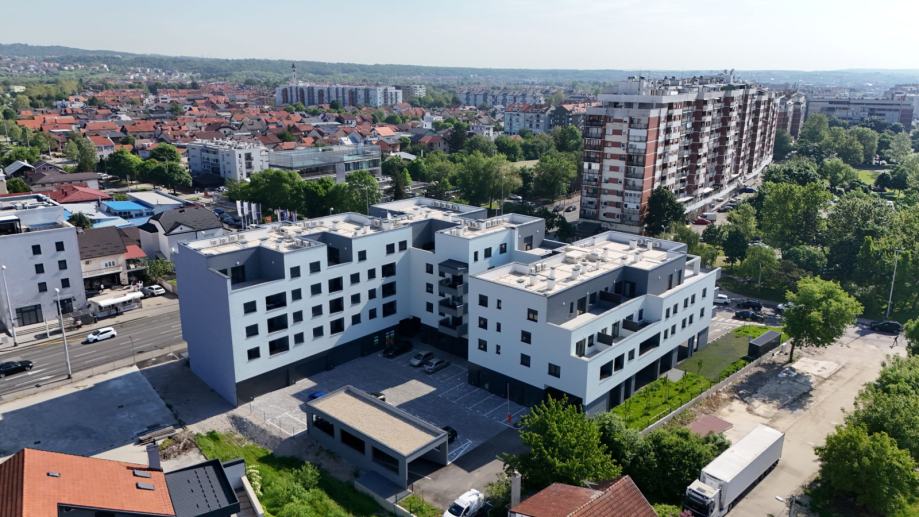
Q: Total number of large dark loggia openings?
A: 12